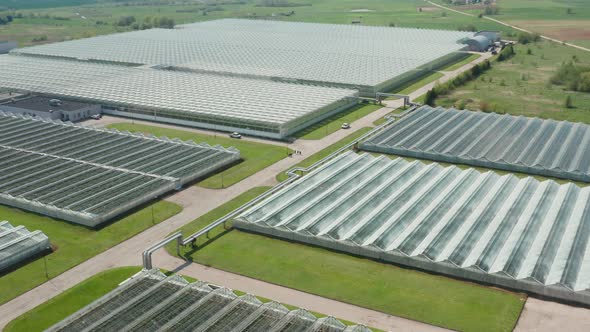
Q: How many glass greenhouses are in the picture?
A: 7